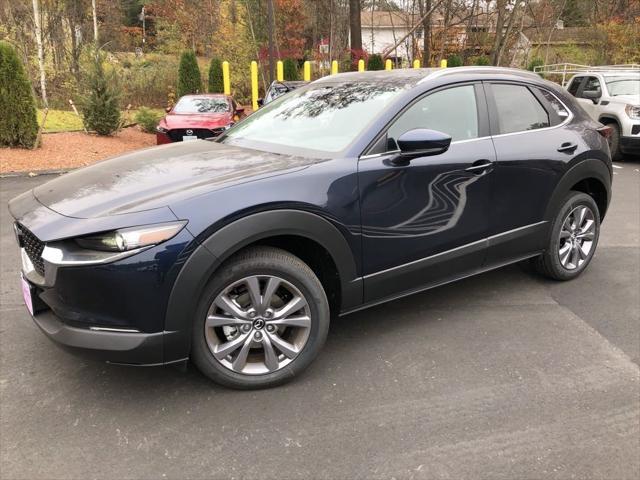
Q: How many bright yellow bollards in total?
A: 9